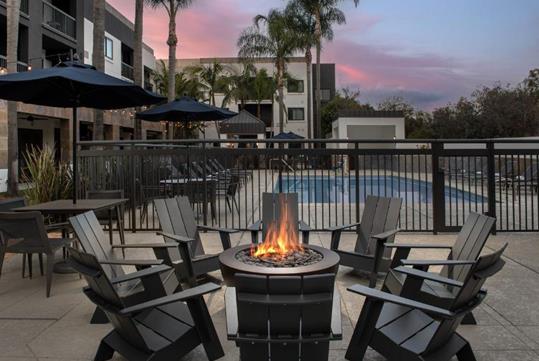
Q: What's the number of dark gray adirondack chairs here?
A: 8